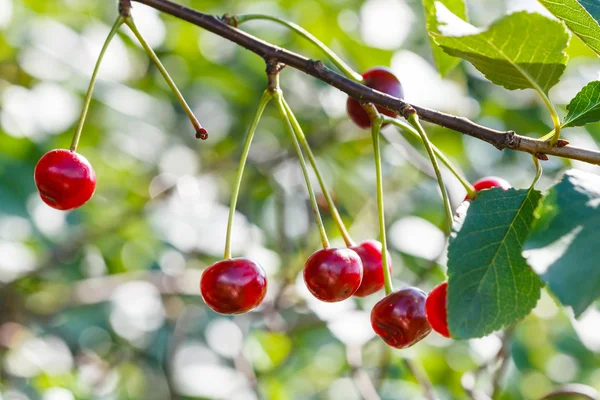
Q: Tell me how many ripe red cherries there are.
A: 8